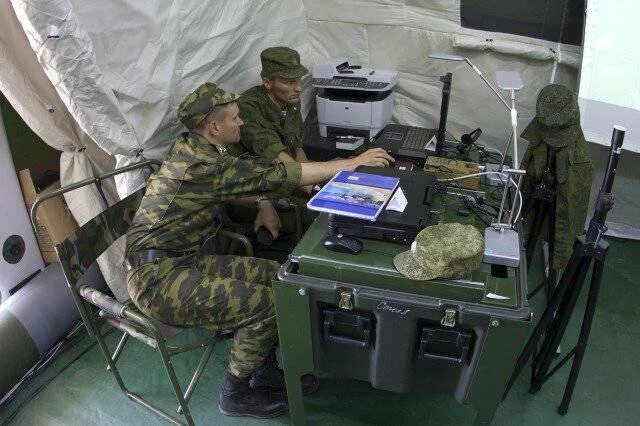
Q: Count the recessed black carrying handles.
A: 2